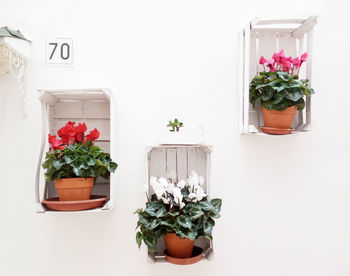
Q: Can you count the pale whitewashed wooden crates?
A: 3